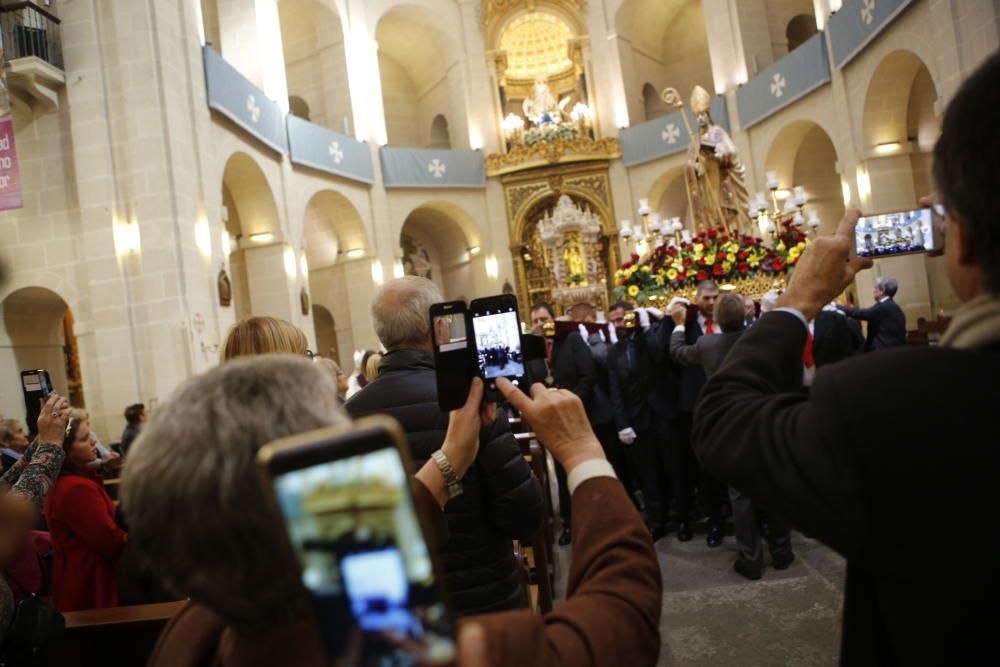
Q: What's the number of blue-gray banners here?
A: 6